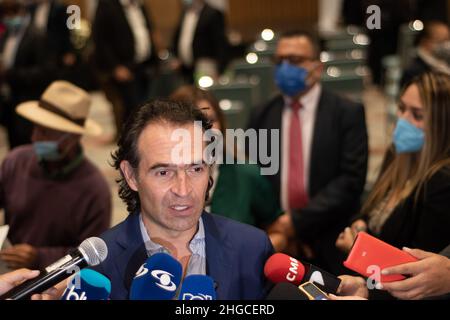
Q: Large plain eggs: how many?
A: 0